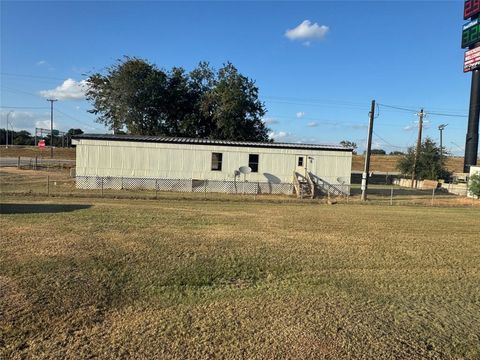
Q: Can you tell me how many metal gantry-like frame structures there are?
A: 1